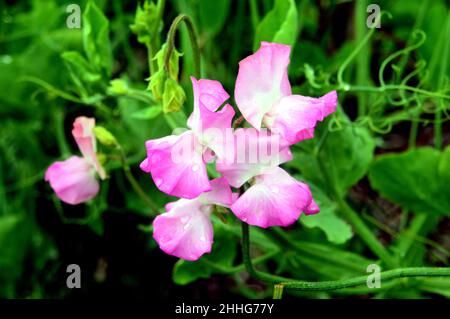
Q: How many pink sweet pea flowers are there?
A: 5